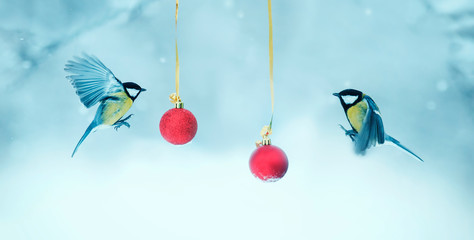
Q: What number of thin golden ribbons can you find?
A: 2